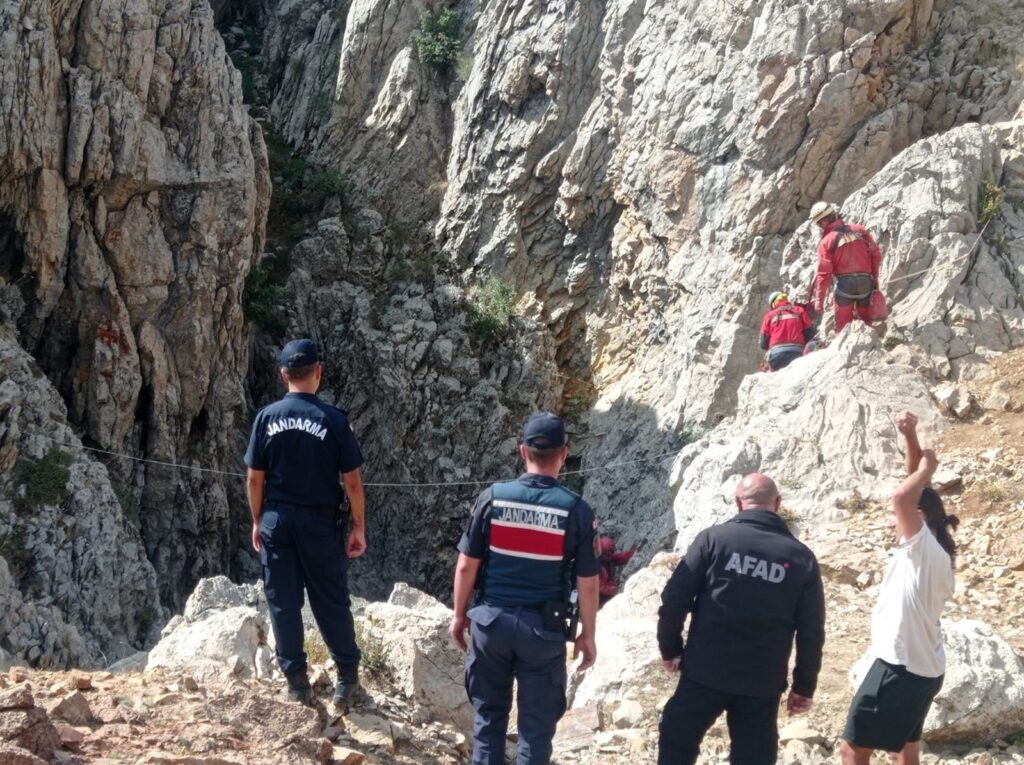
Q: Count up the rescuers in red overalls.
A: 3